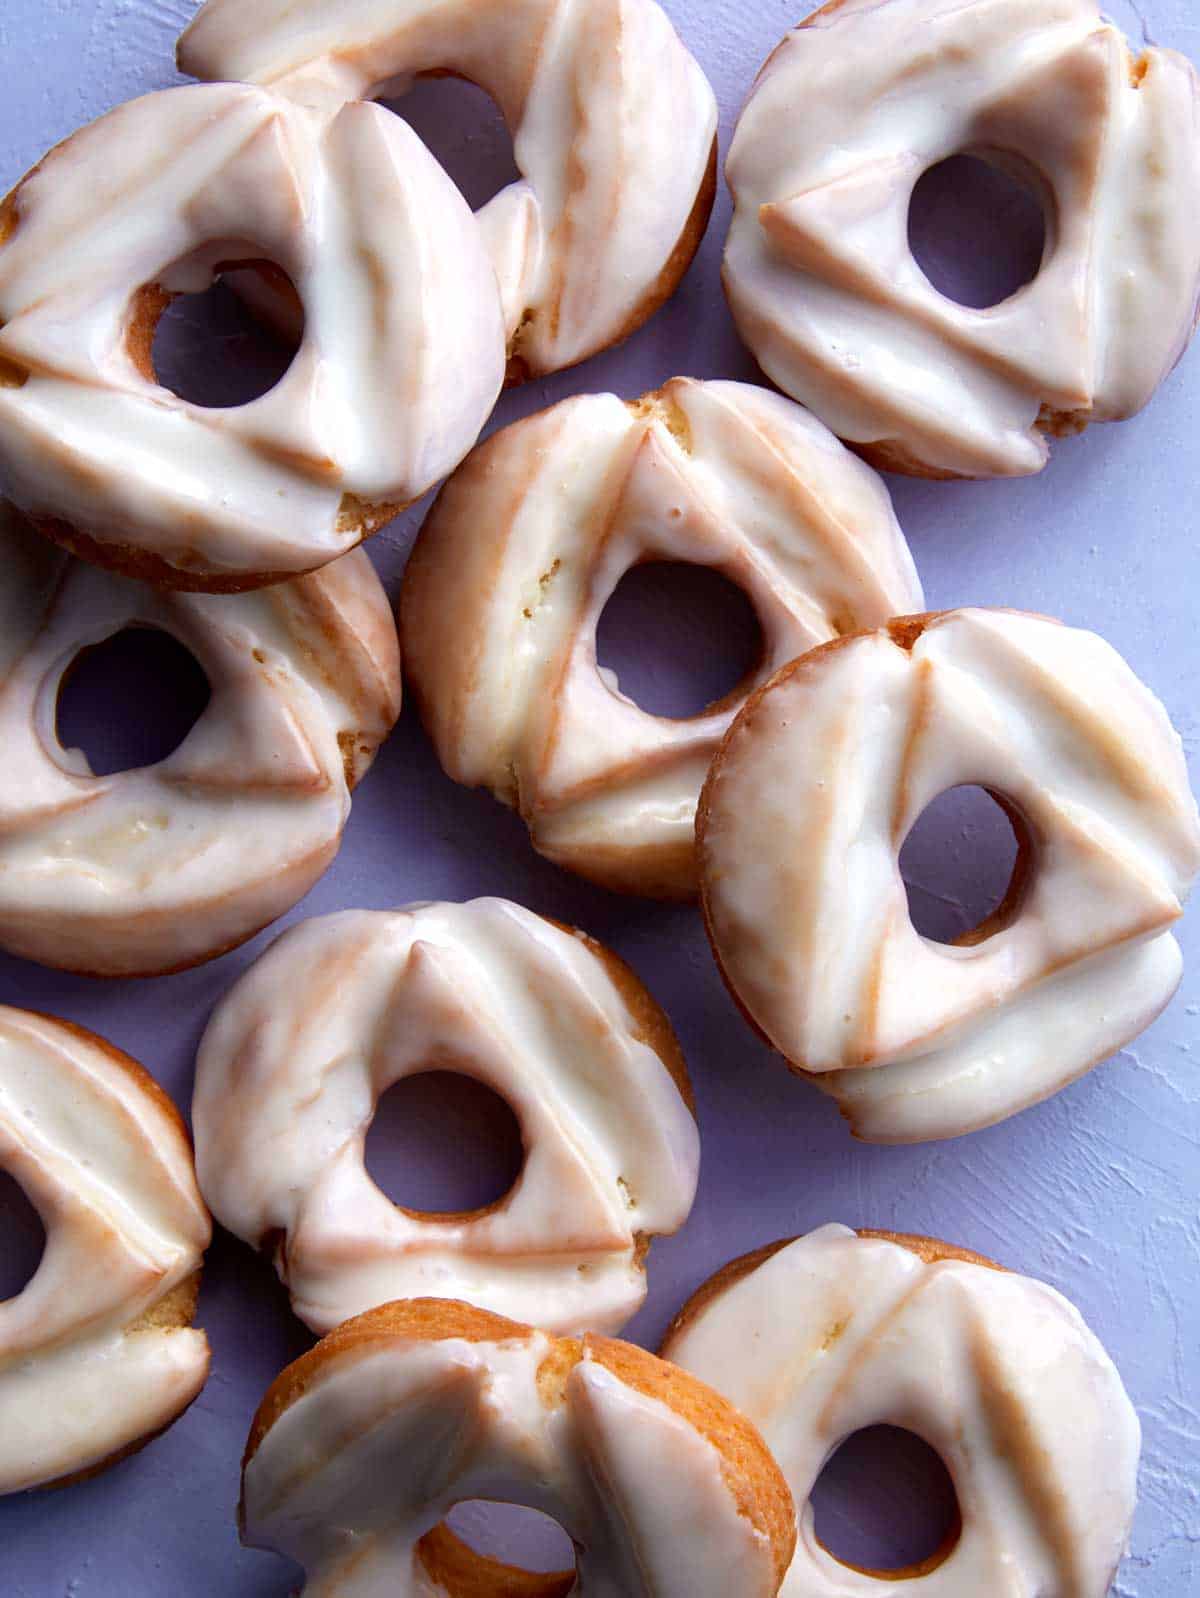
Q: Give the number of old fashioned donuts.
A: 10